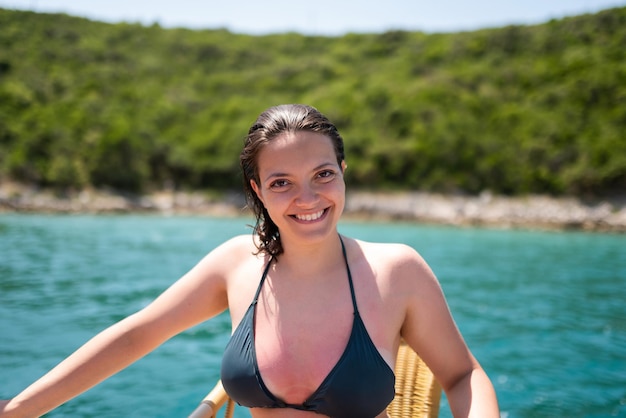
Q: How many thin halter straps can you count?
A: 2